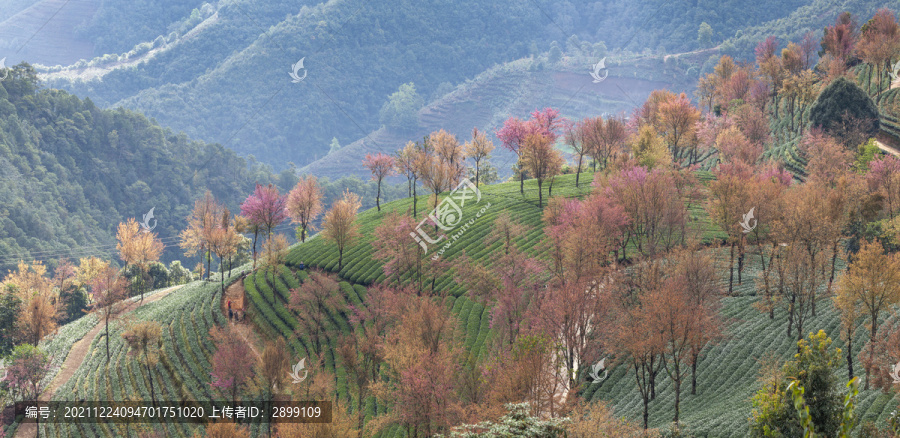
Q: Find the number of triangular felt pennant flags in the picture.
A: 0